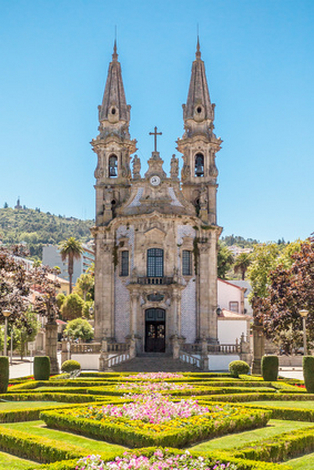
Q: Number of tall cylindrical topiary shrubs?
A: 4